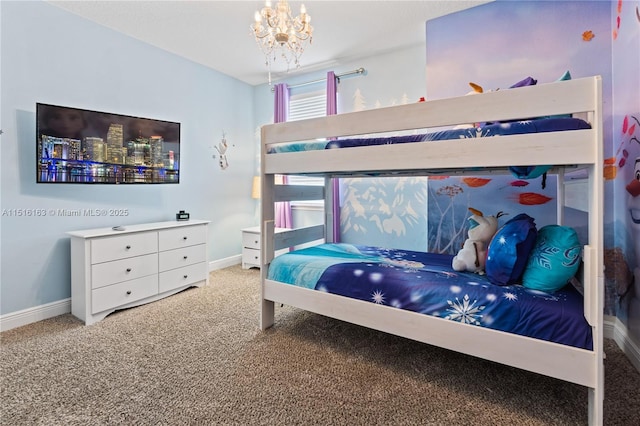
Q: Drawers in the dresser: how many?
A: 6